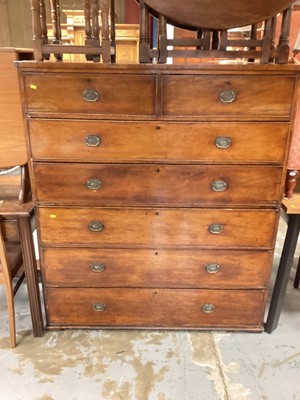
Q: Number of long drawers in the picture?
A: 5